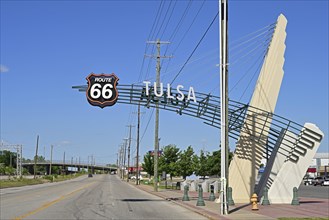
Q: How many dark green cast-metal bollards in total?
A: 6